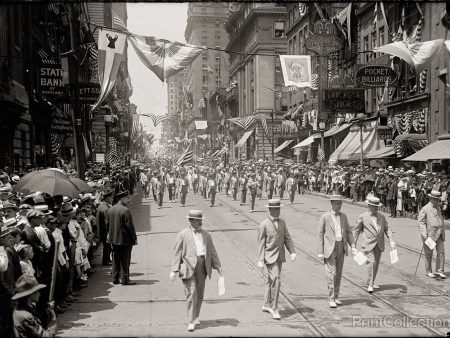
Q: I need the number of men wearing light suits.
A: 5